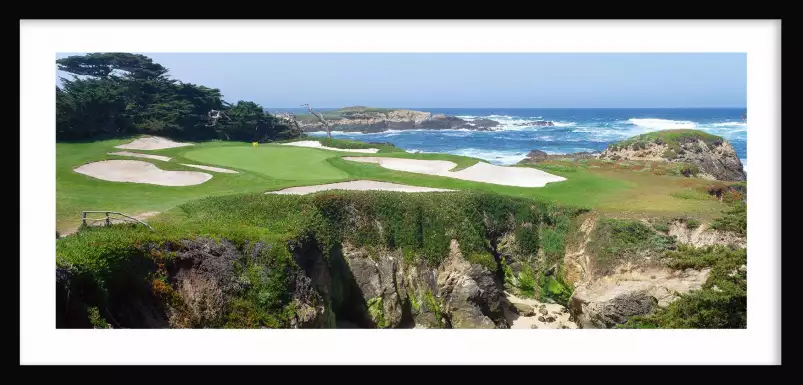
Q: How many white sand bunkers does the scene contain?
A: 7